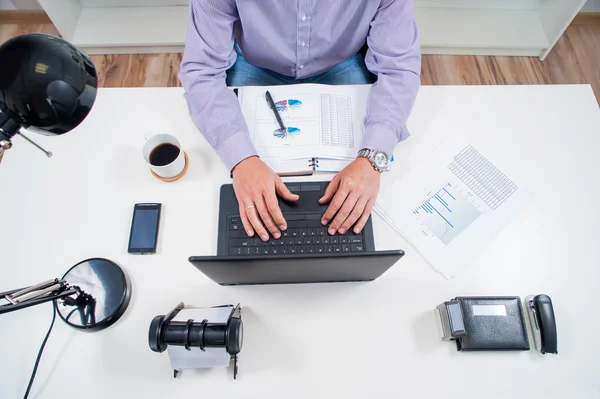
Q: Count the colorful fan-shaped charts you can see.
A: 2